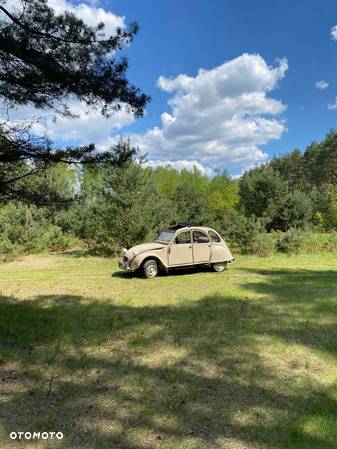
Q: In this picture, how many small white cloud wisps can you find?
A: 3